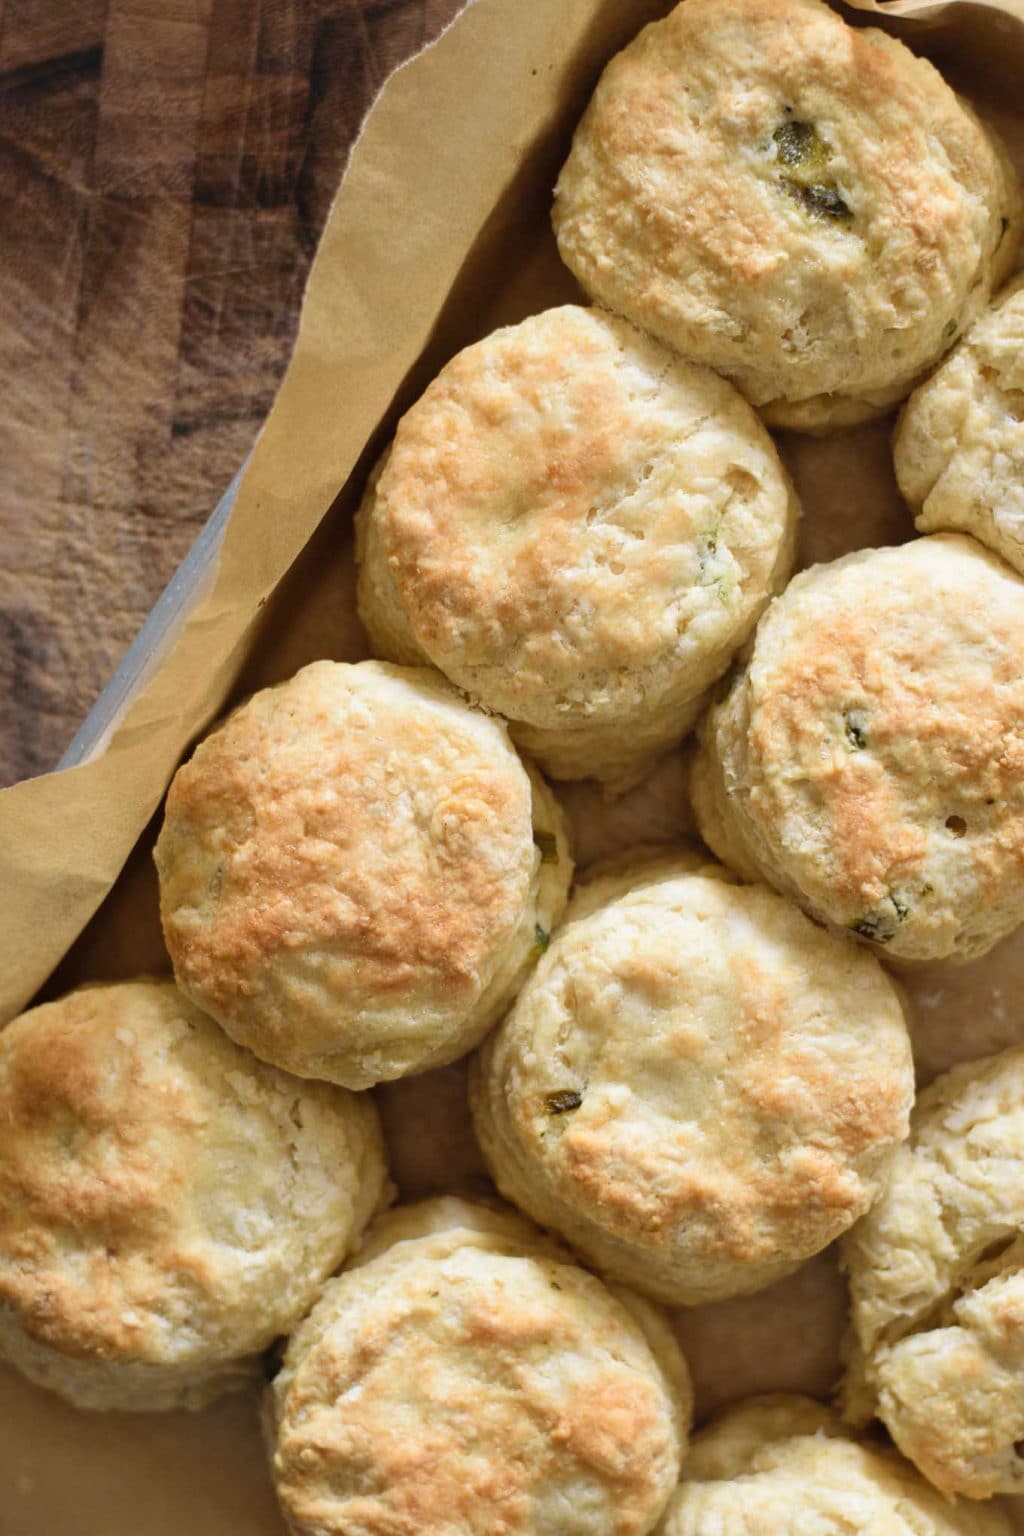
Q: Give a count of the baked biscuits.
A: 10